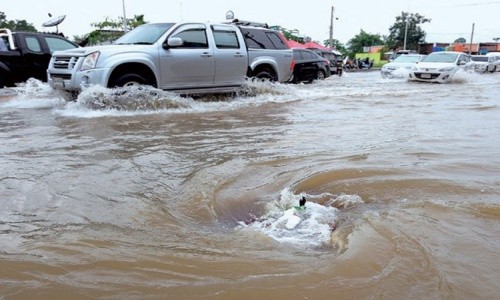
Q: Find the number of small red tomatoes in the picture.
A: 0